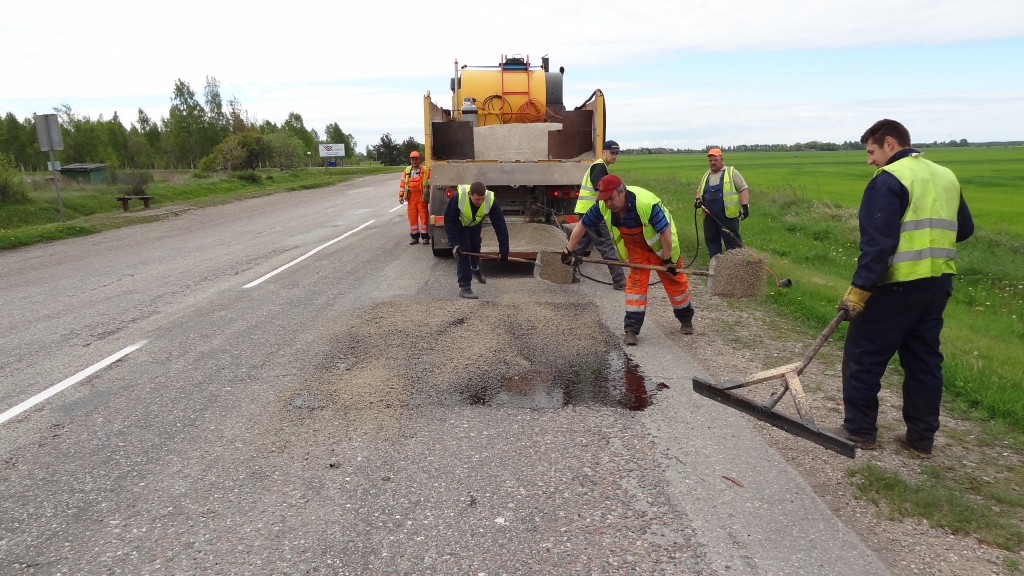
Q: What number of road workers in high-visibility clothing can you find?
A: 6